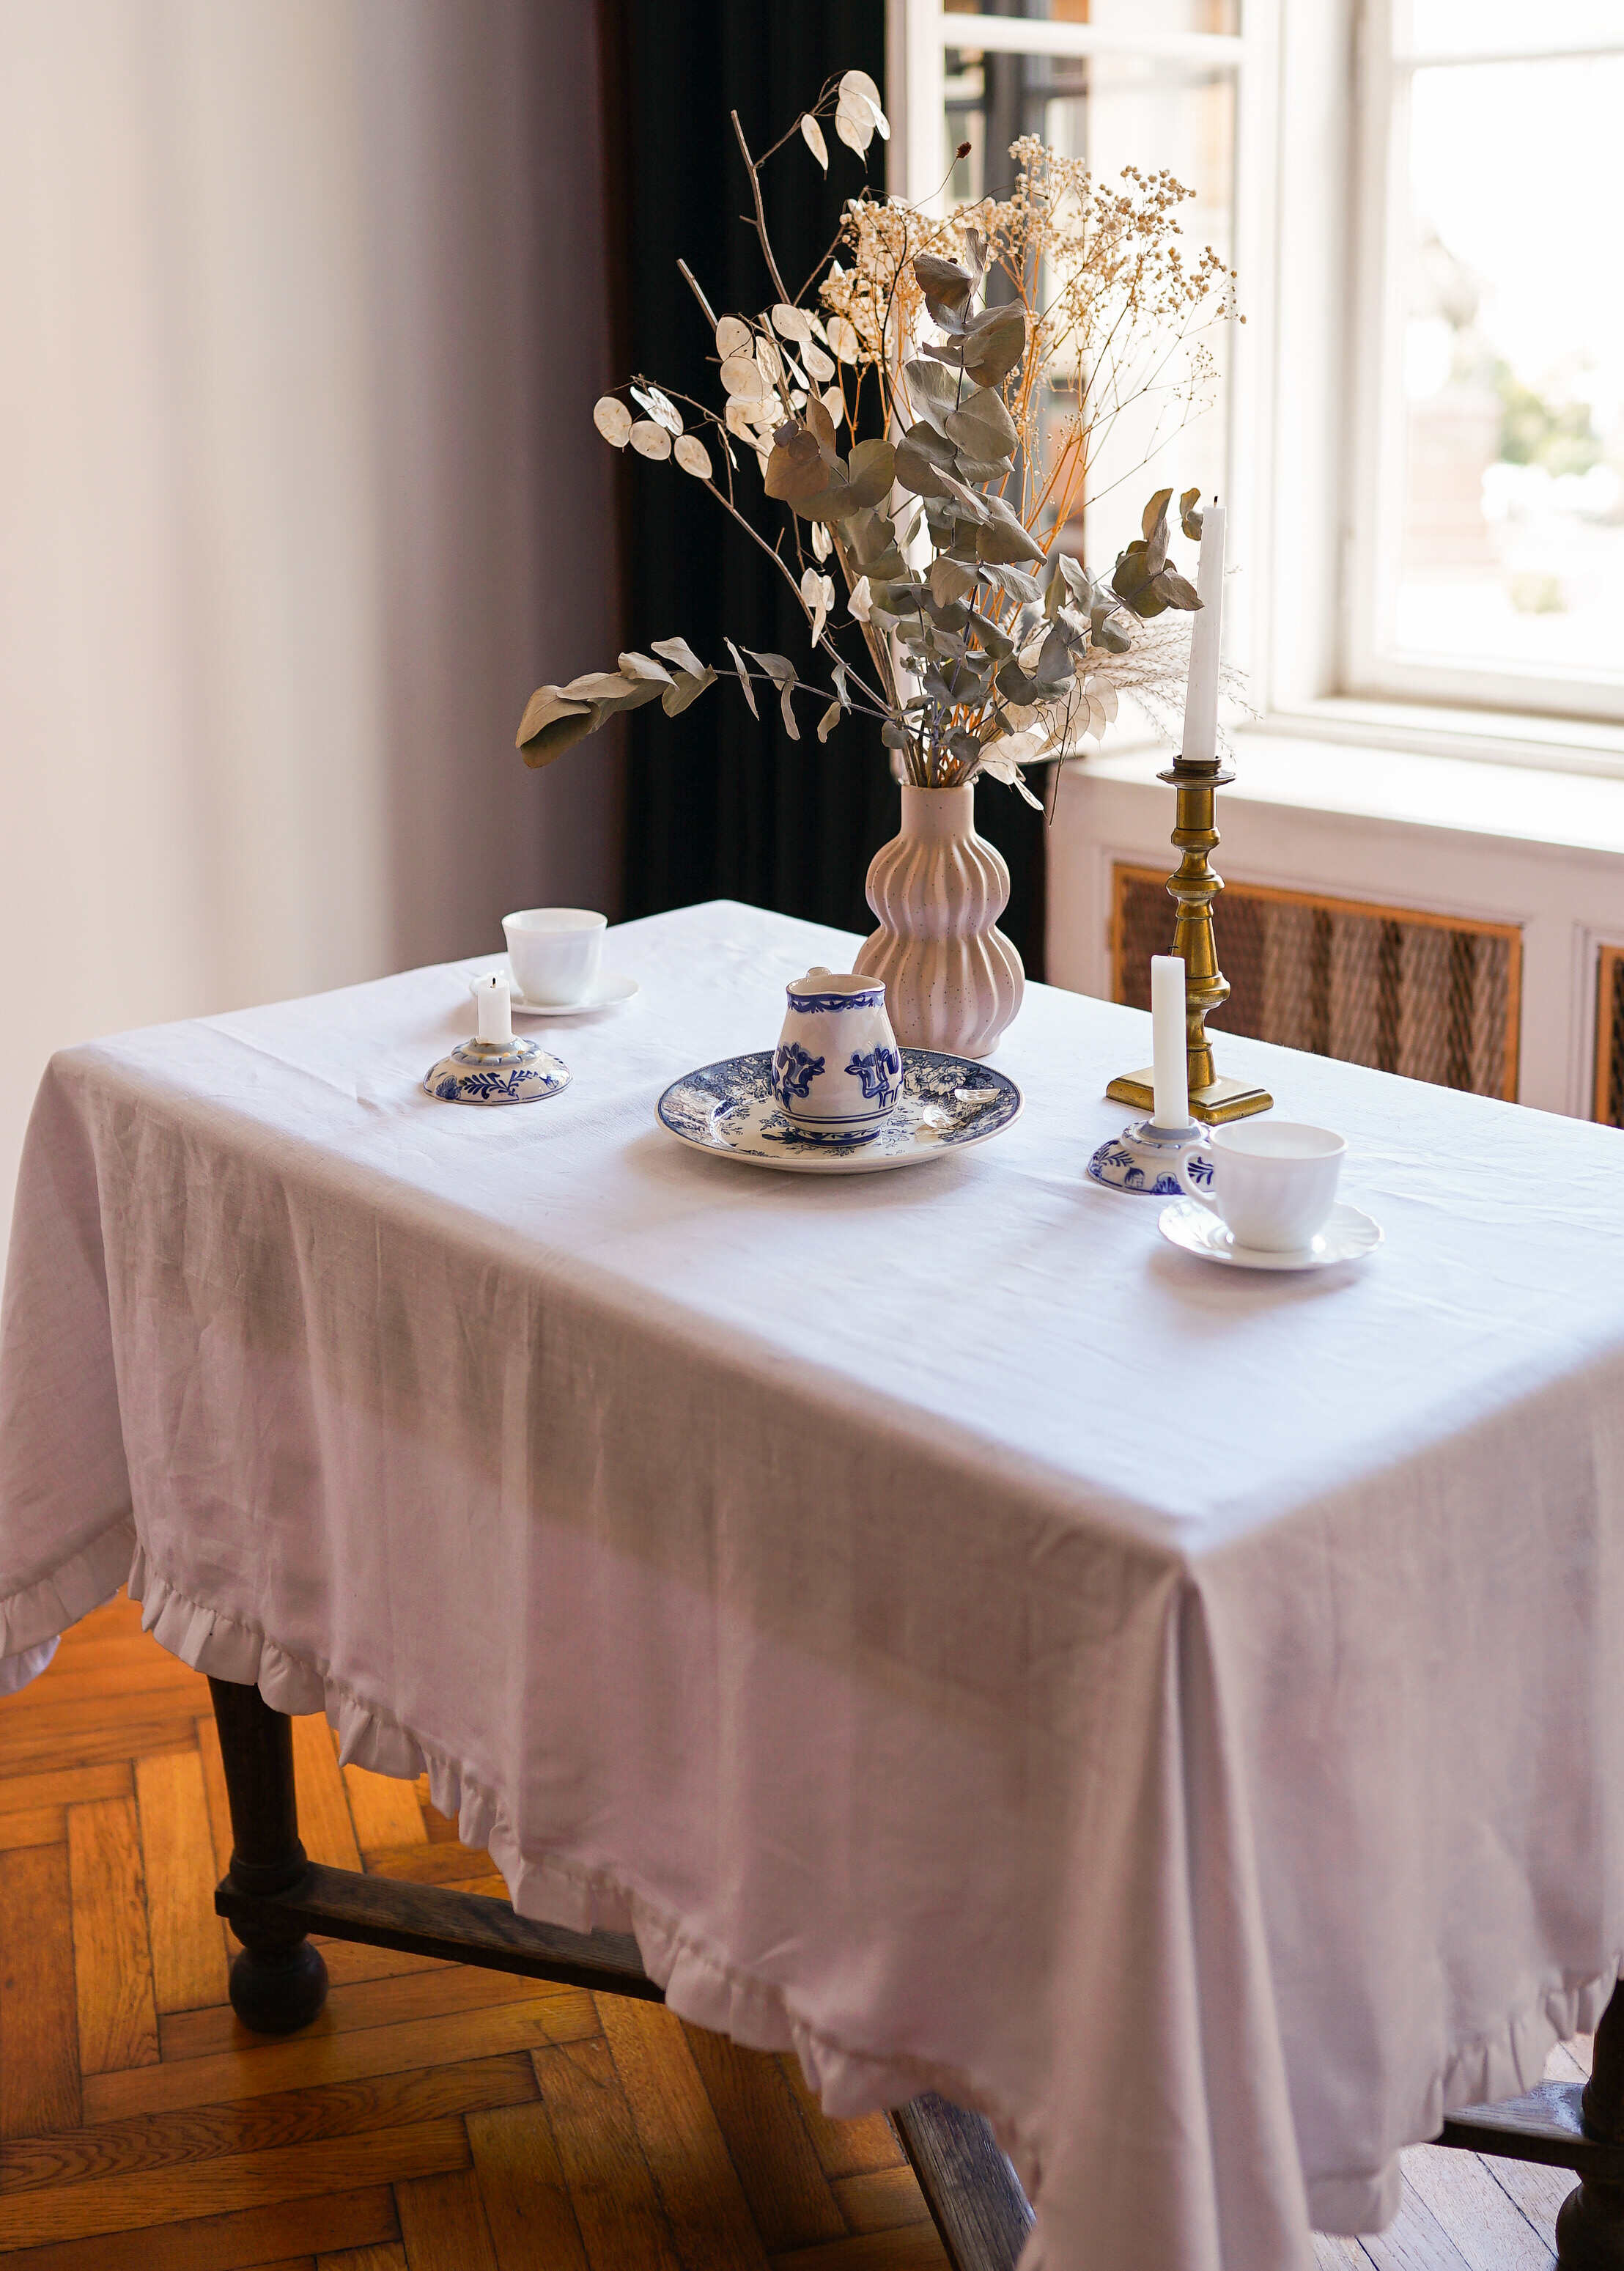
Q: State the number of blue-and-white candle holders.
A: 2